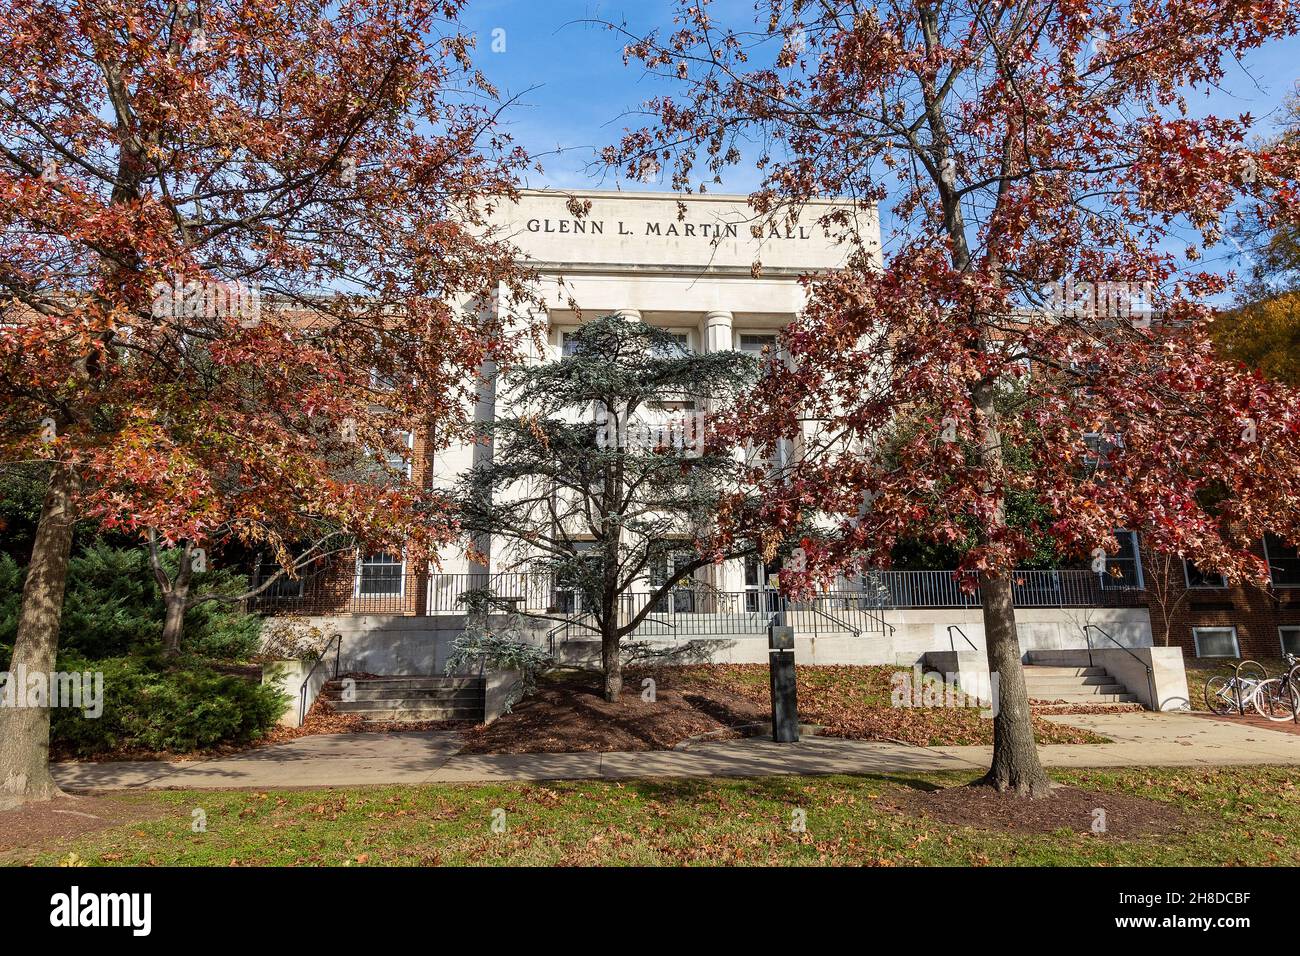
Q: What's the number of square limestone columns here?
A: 2